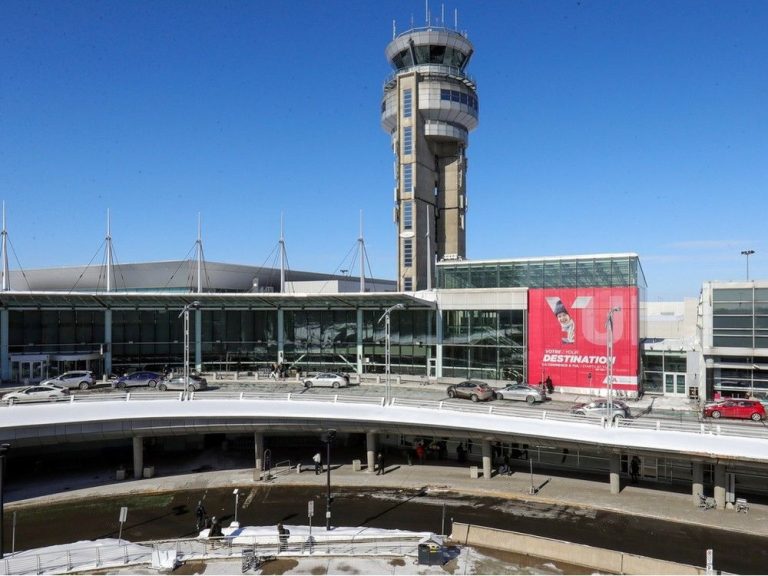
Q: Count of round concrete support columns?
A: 7